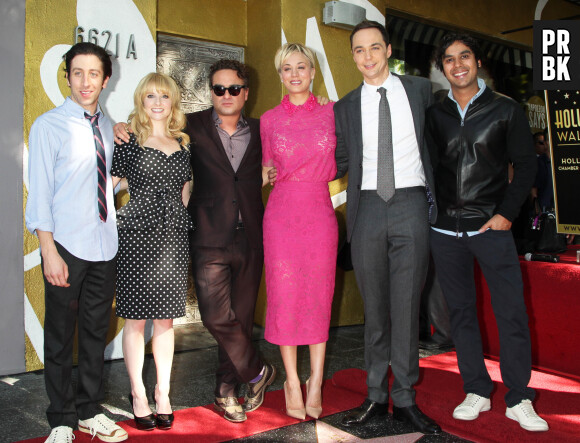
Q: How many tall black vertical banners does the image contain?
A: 1